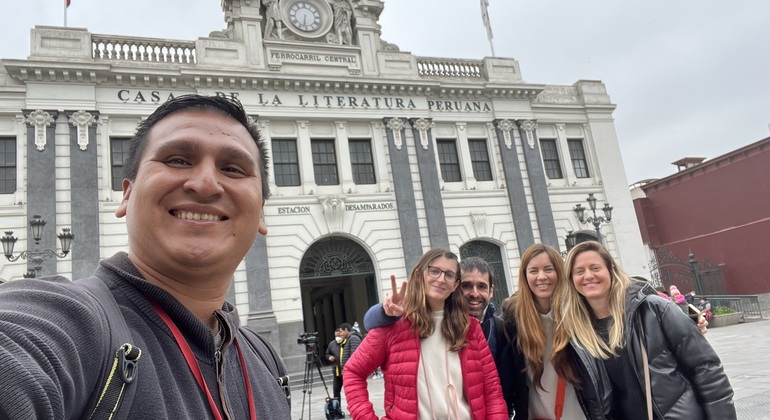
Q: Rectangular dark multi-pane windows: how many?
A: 9